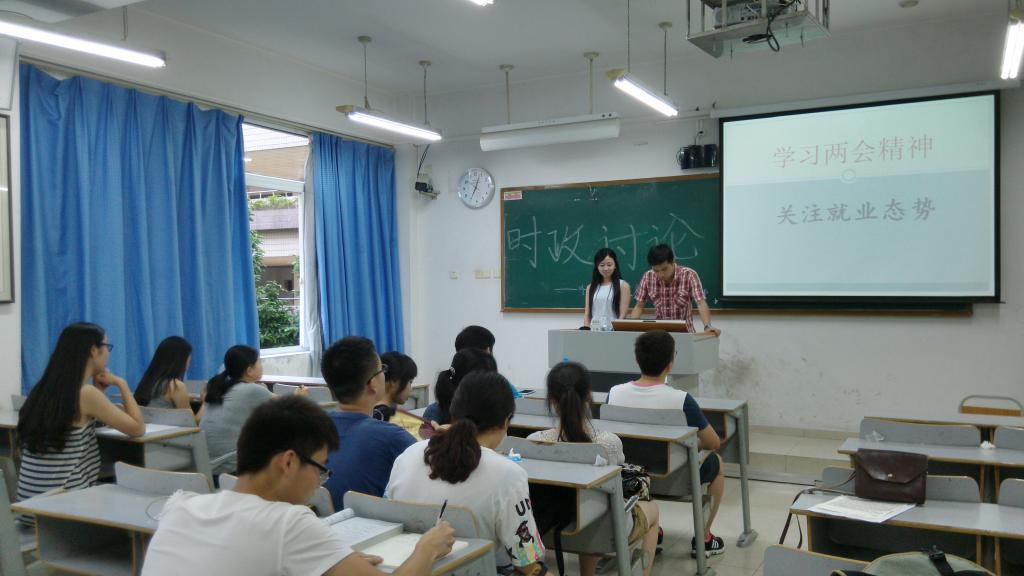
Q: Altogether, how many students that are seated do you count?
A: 11